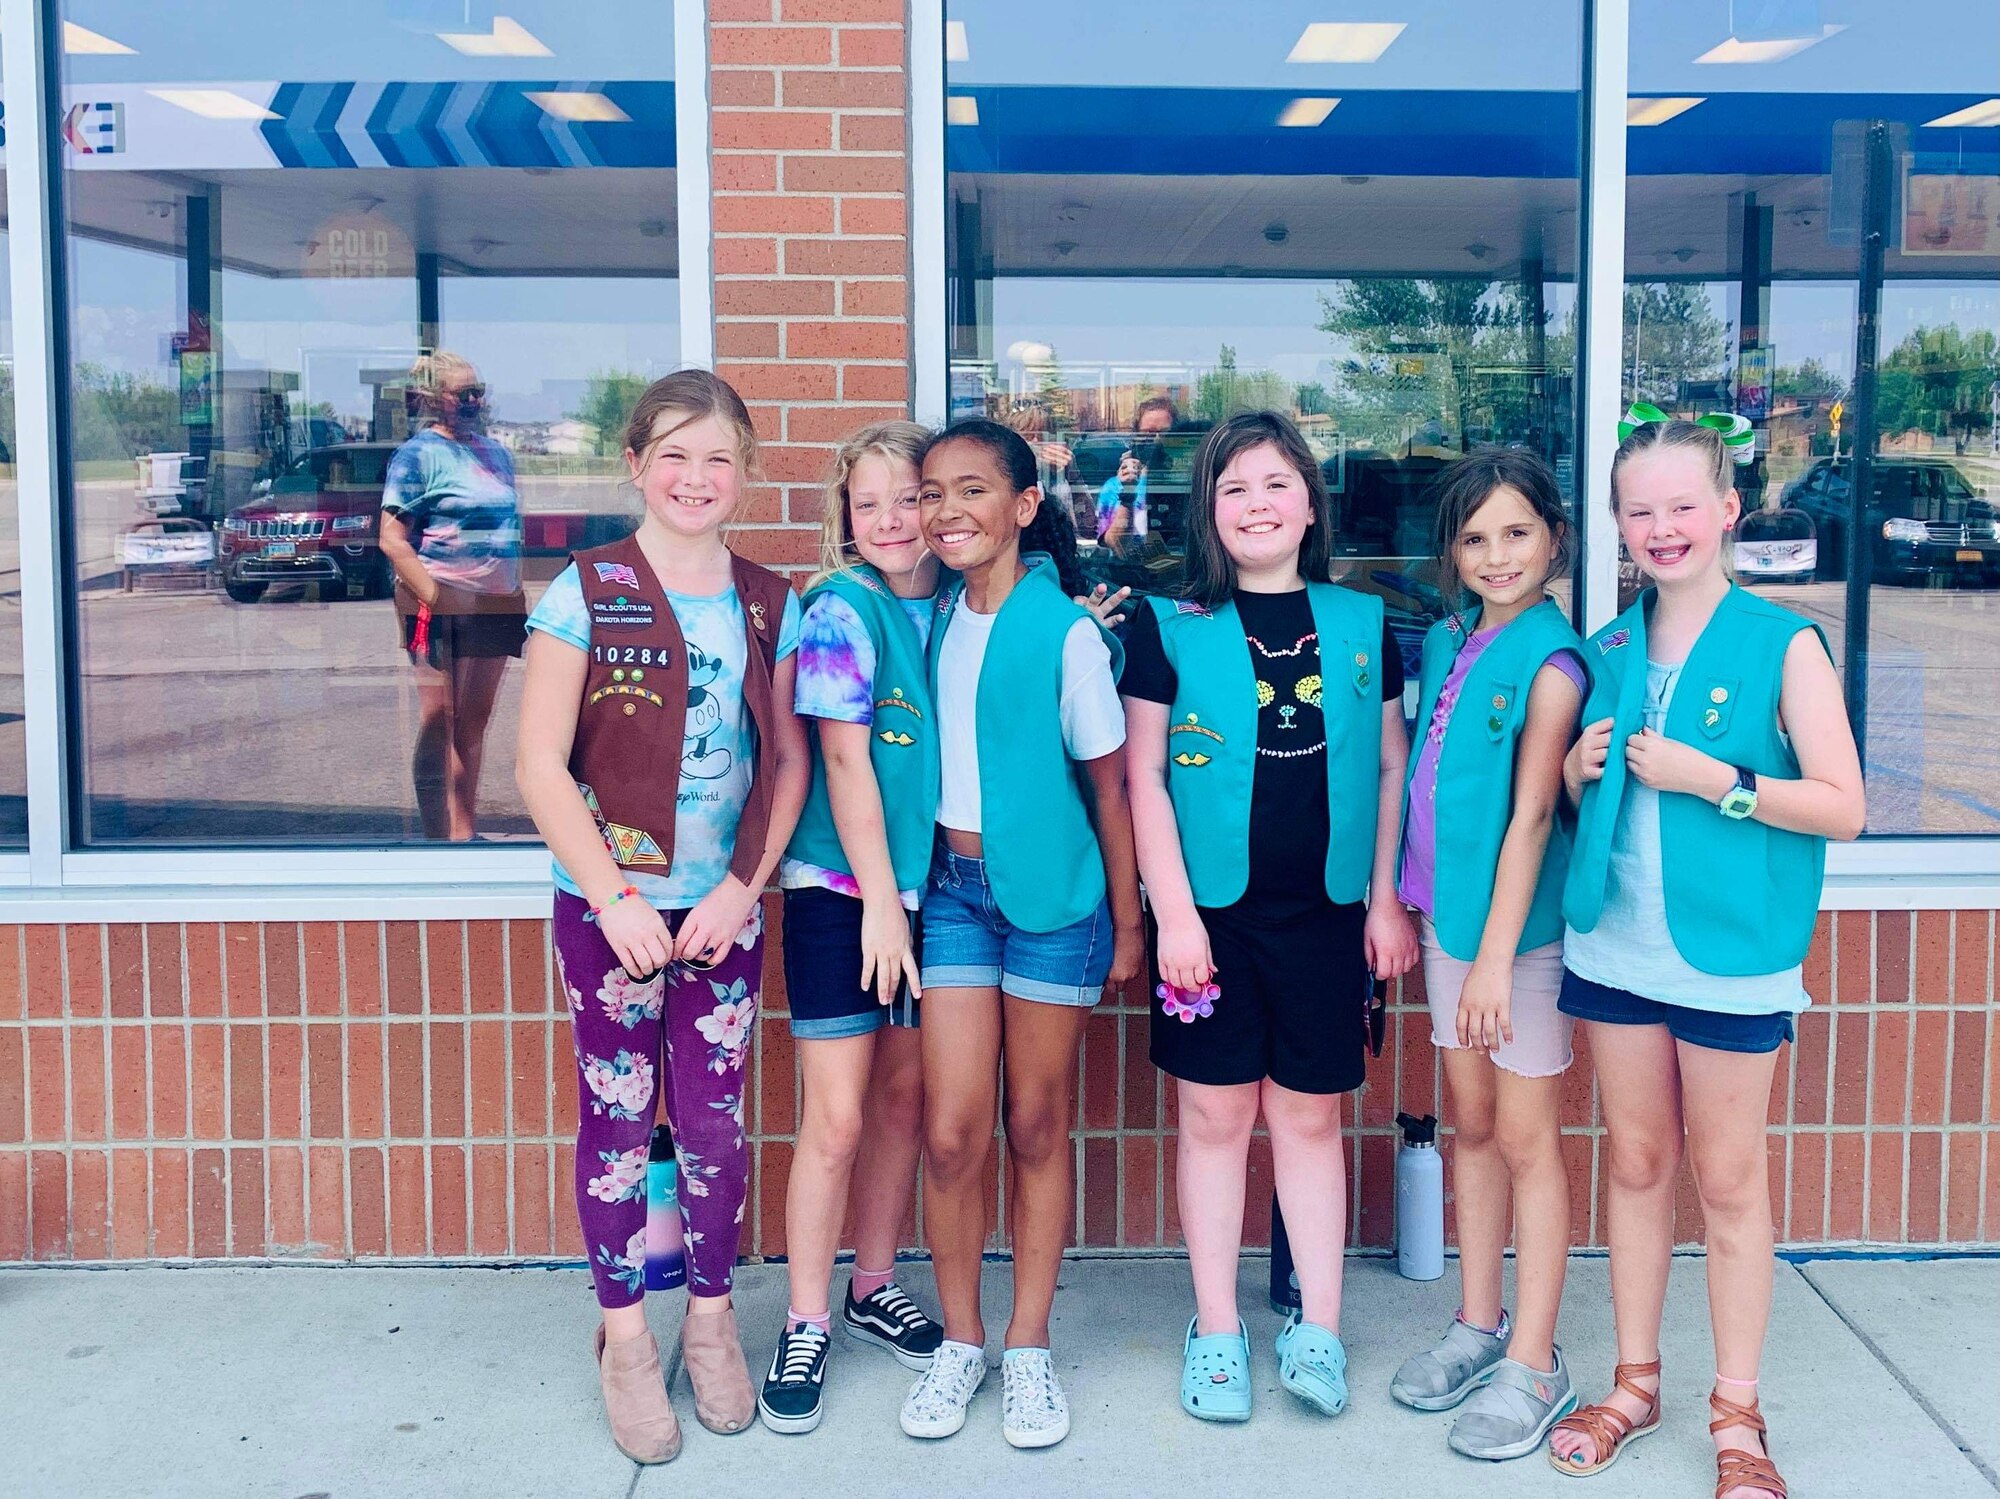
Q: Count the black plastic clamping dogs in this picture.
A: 0